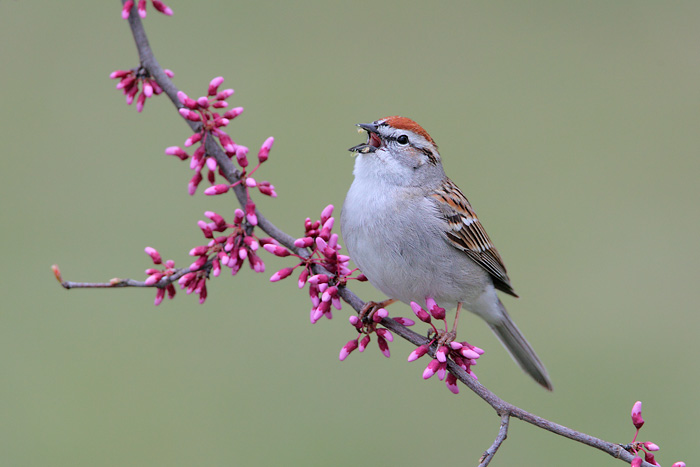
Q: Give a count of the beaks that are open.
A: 1